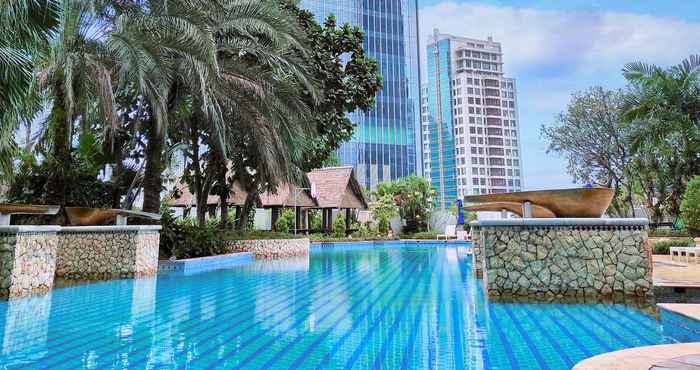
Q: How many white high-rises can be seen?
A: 1